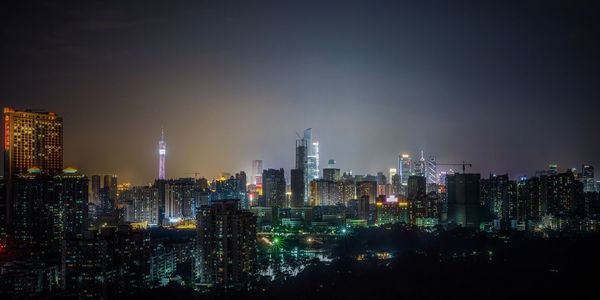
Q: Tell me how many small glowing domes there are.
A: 2